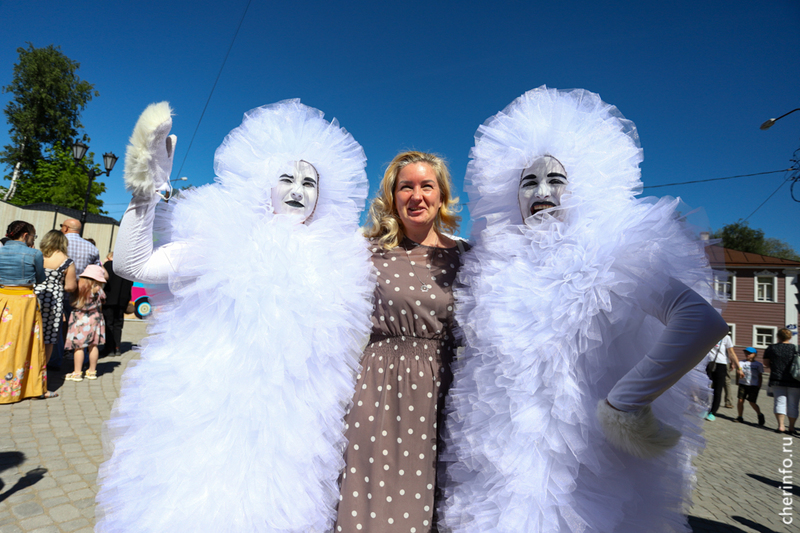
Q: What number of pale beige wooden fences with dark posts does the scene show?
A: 1